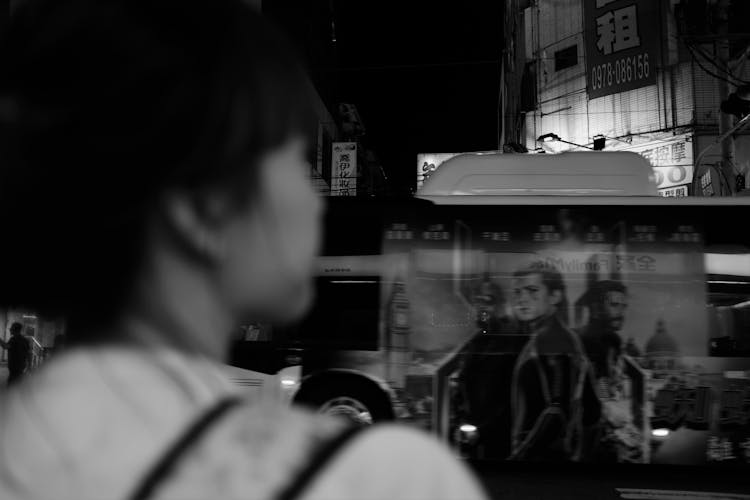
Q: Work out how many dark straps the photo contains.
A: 2